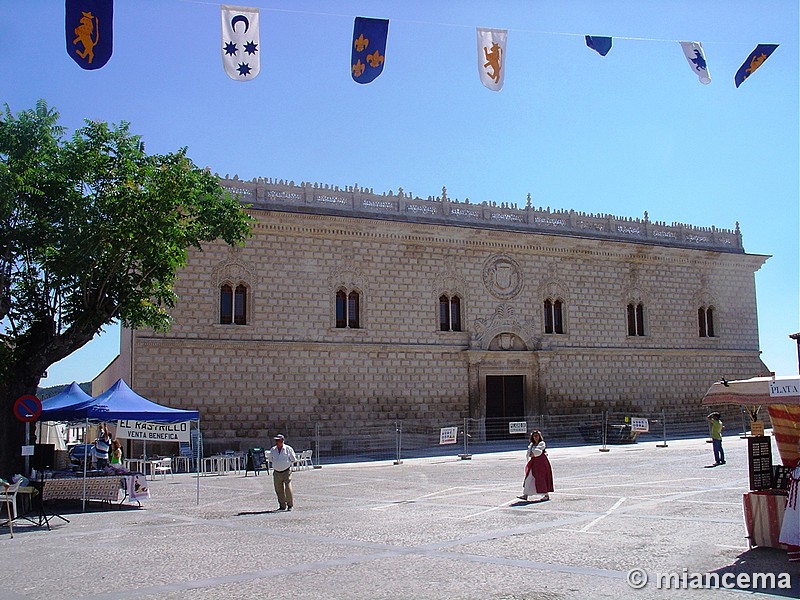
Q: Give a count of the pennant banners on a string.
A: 7